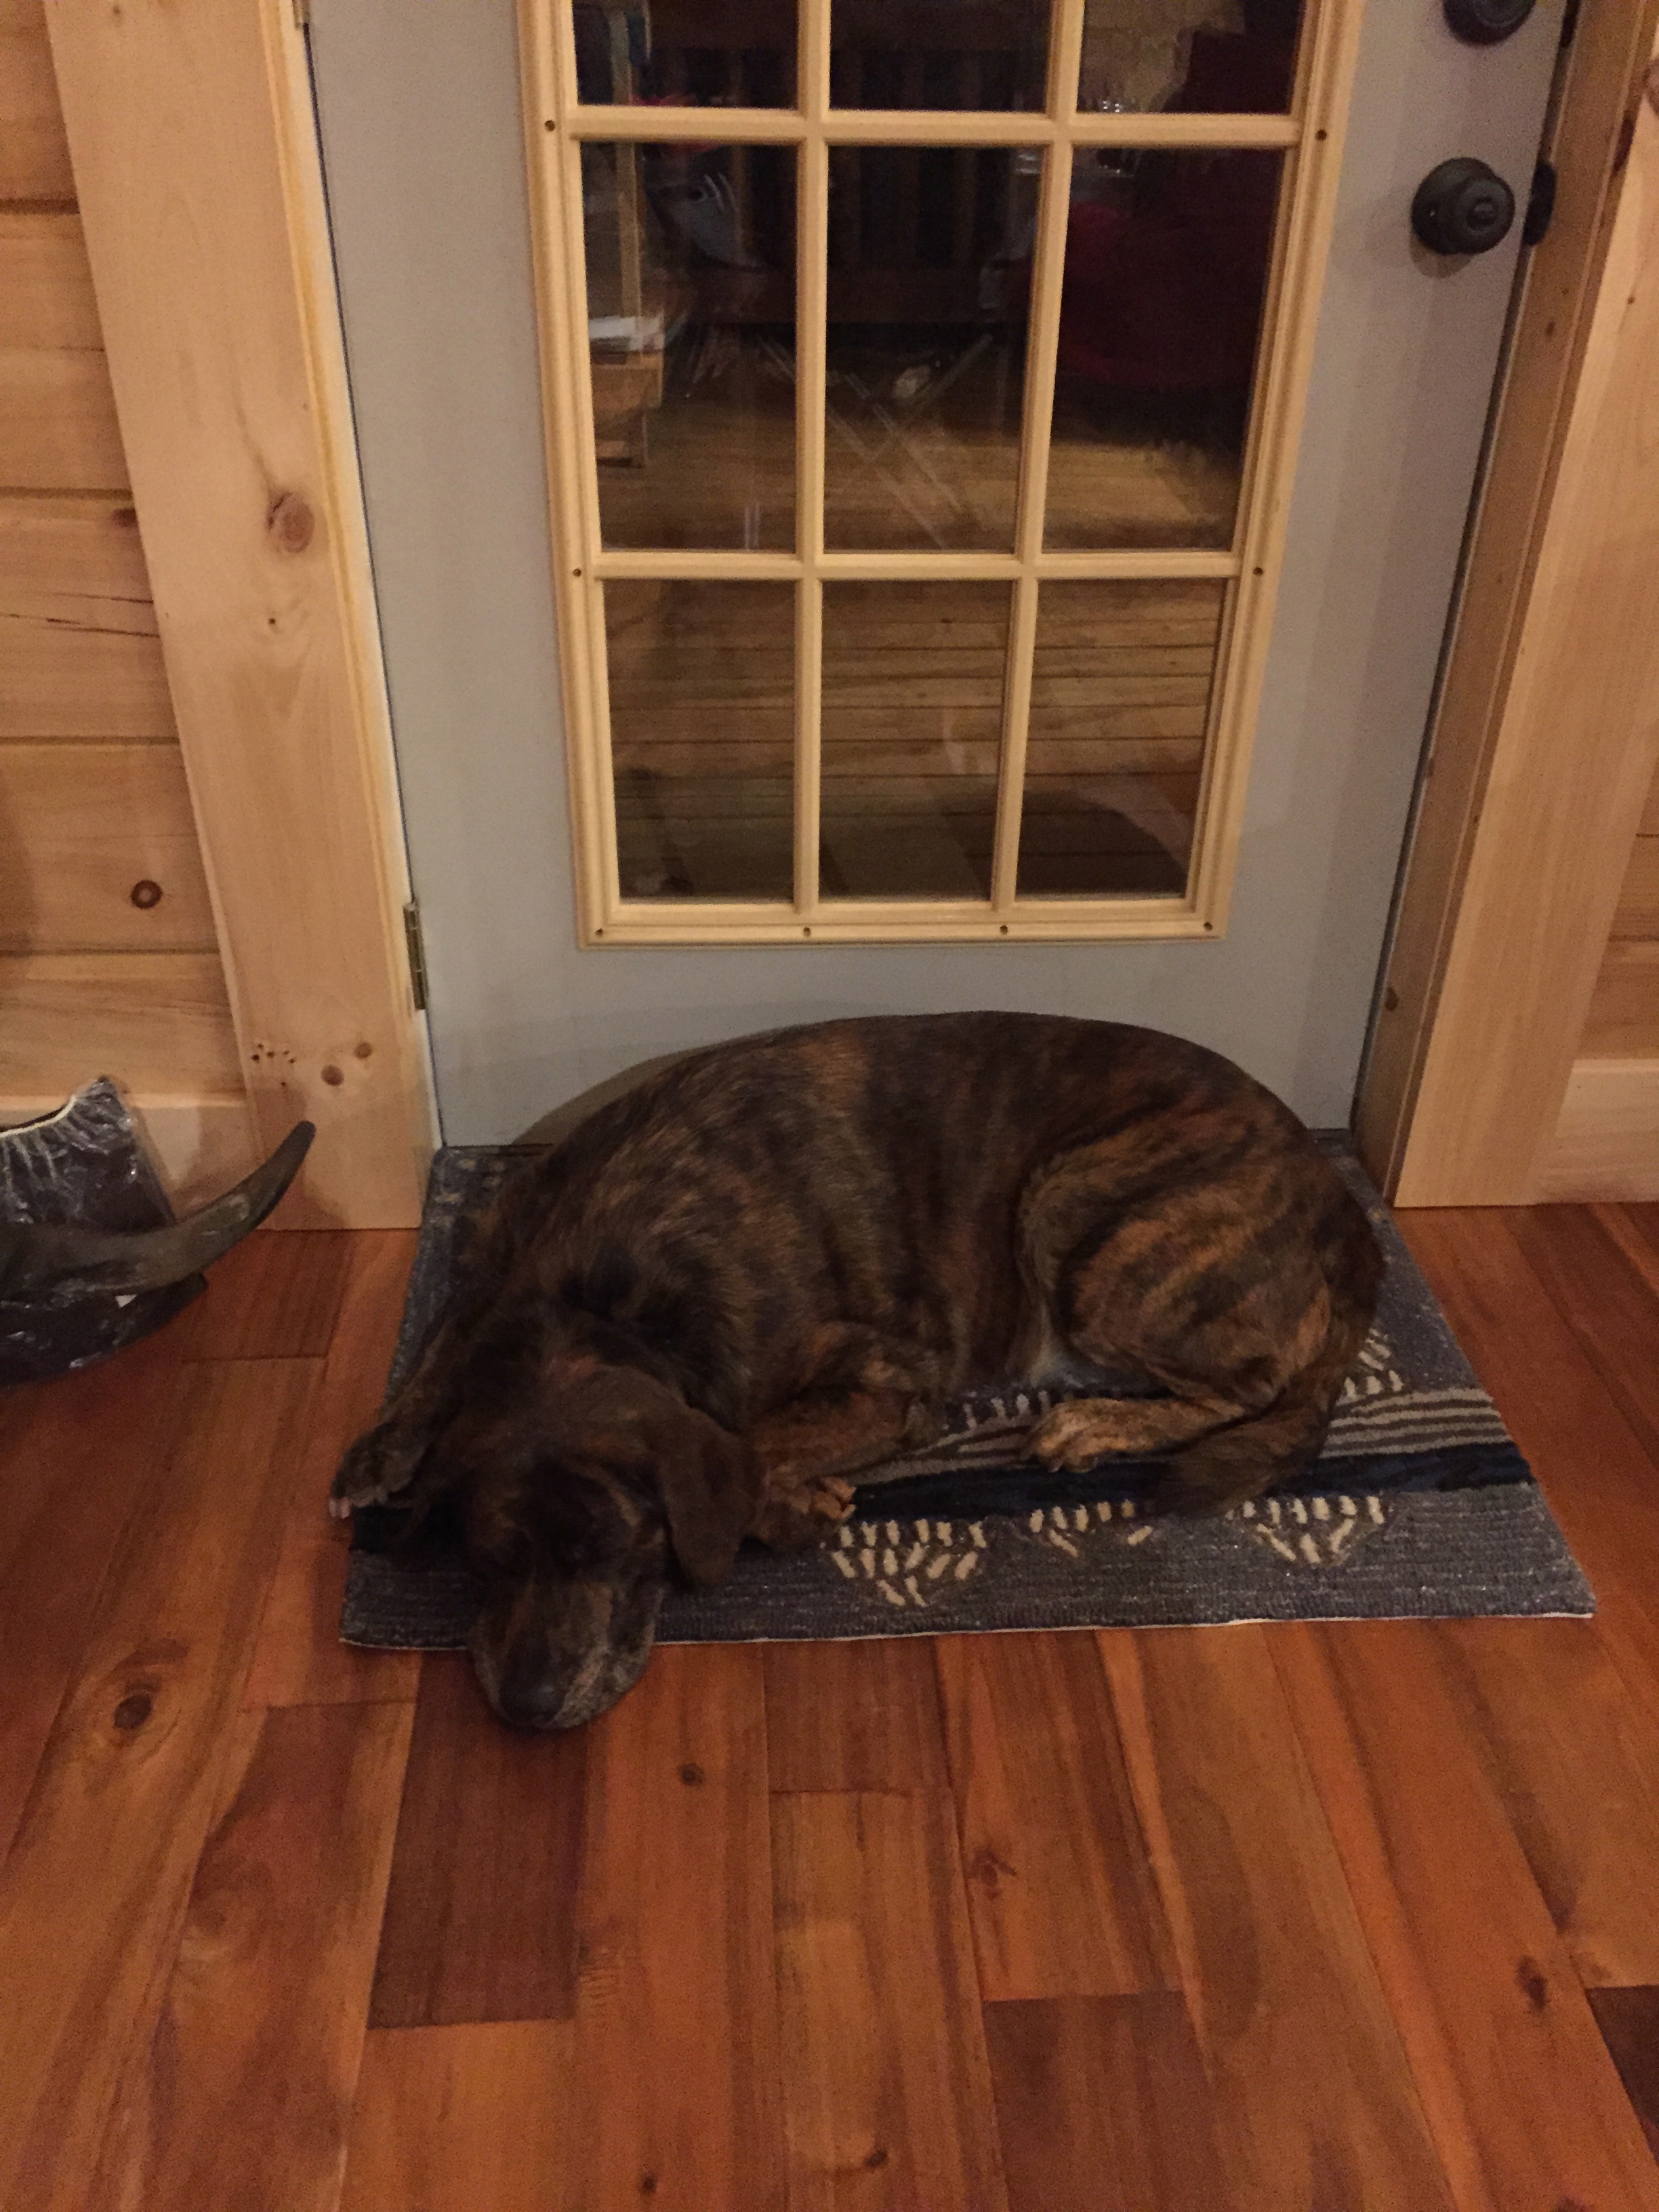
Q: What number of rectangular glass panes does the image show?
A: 9